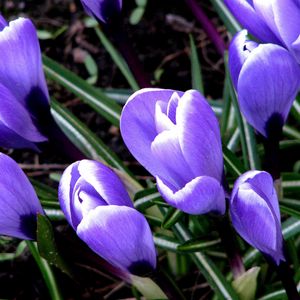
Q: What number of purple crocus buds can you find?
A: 8